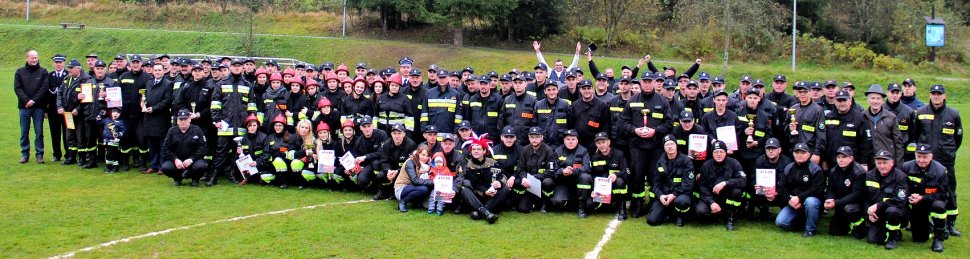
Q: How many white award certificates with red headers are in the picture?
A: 9